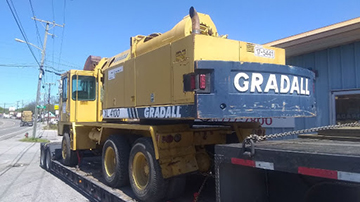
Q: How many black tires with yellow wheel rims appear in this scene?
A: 3